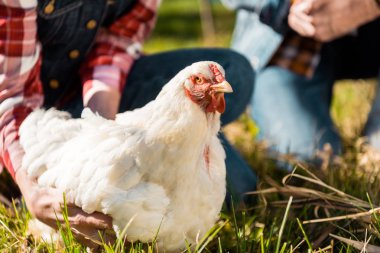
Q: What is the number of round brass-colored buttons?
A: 4